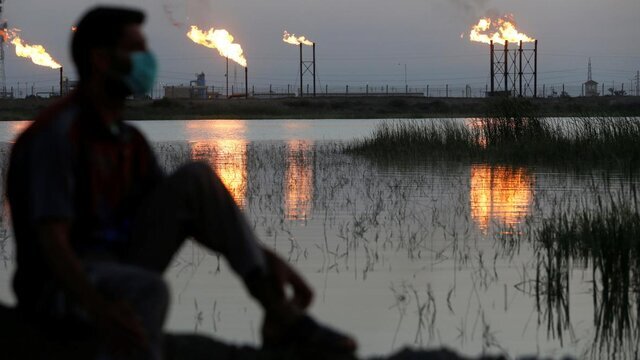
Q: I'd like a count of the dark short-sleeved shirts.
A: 1